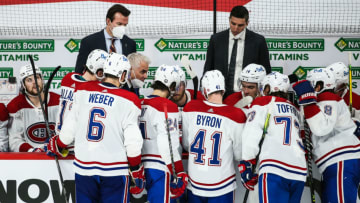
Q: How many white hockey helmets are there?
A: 10